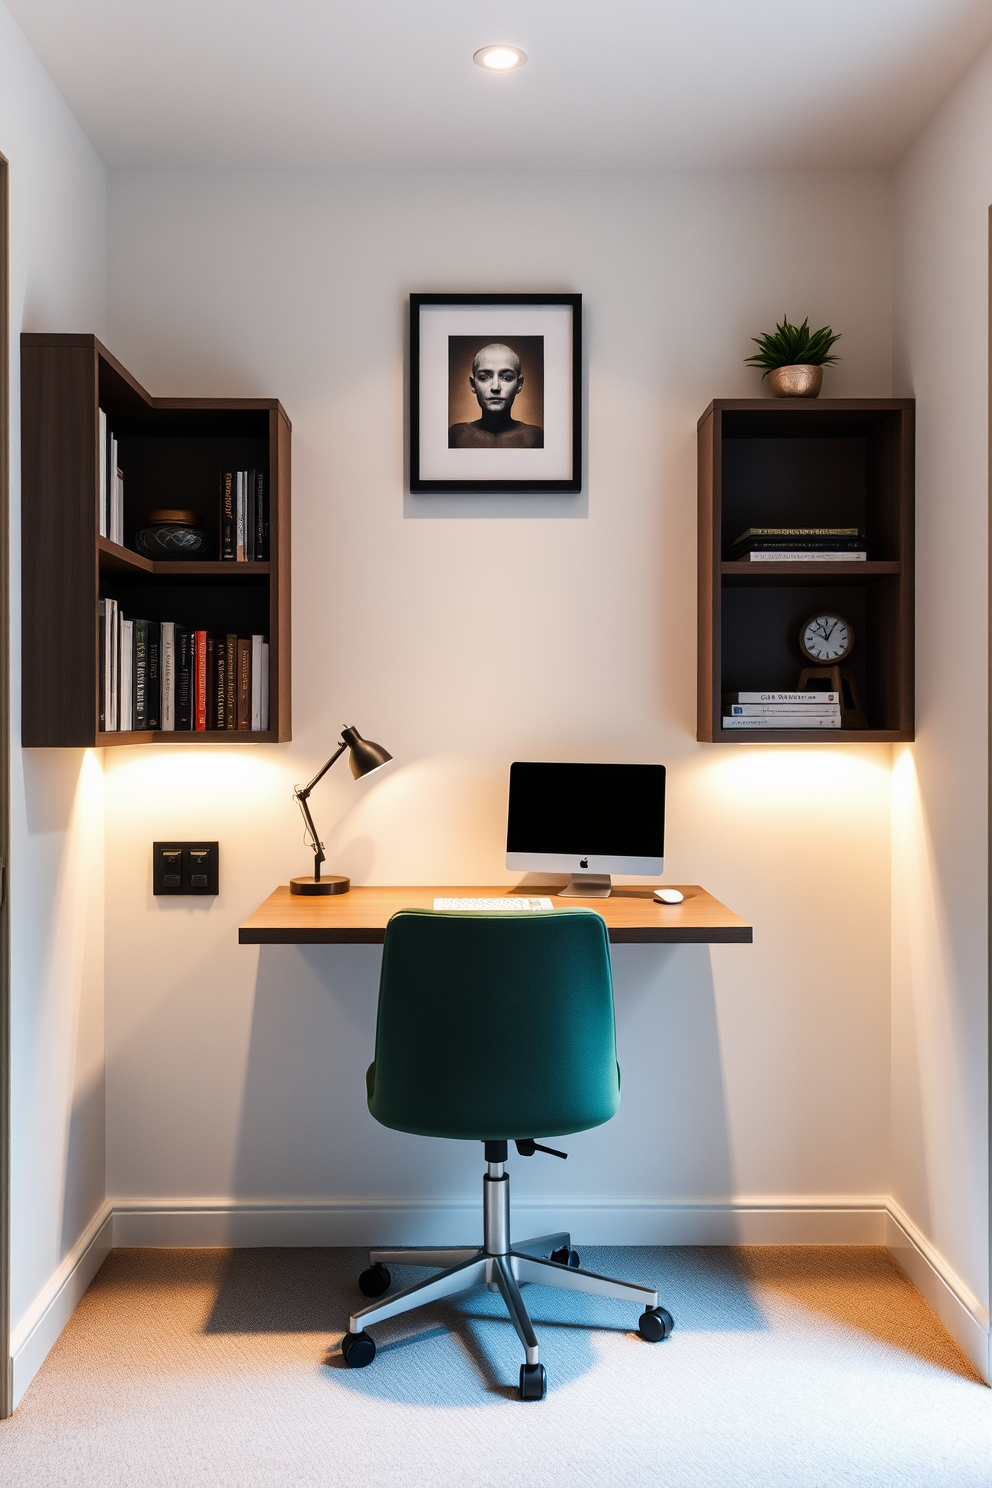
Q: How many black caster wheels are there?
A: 5